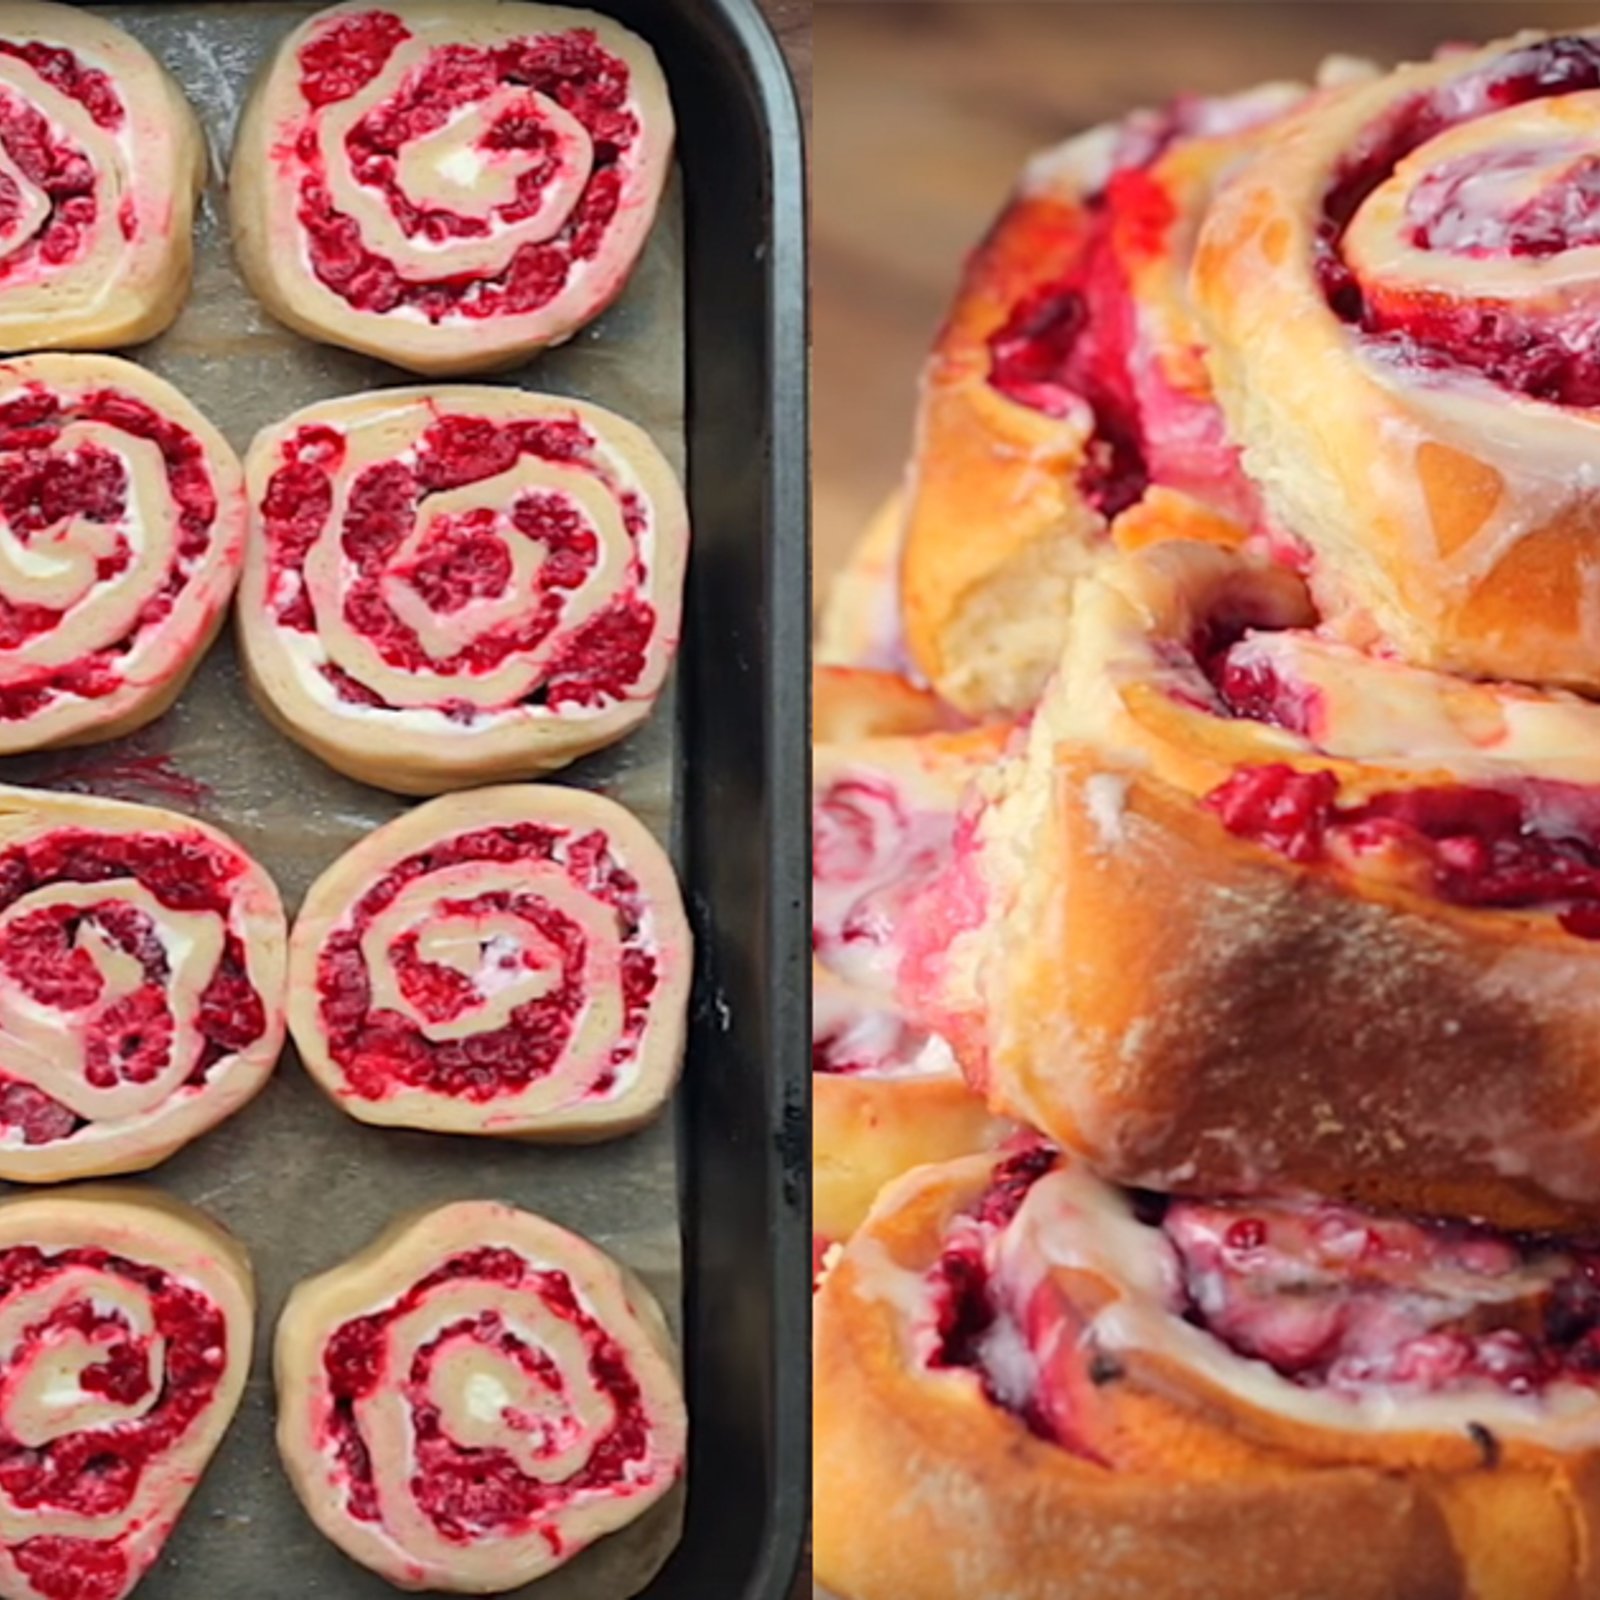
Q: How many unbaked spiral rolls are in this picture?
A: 8